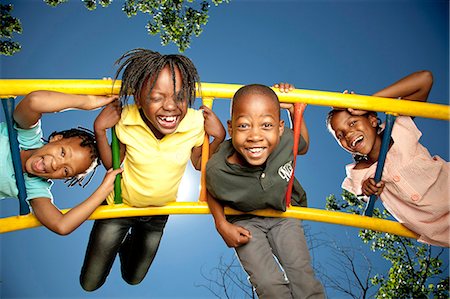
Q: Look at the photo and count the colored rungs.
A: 5